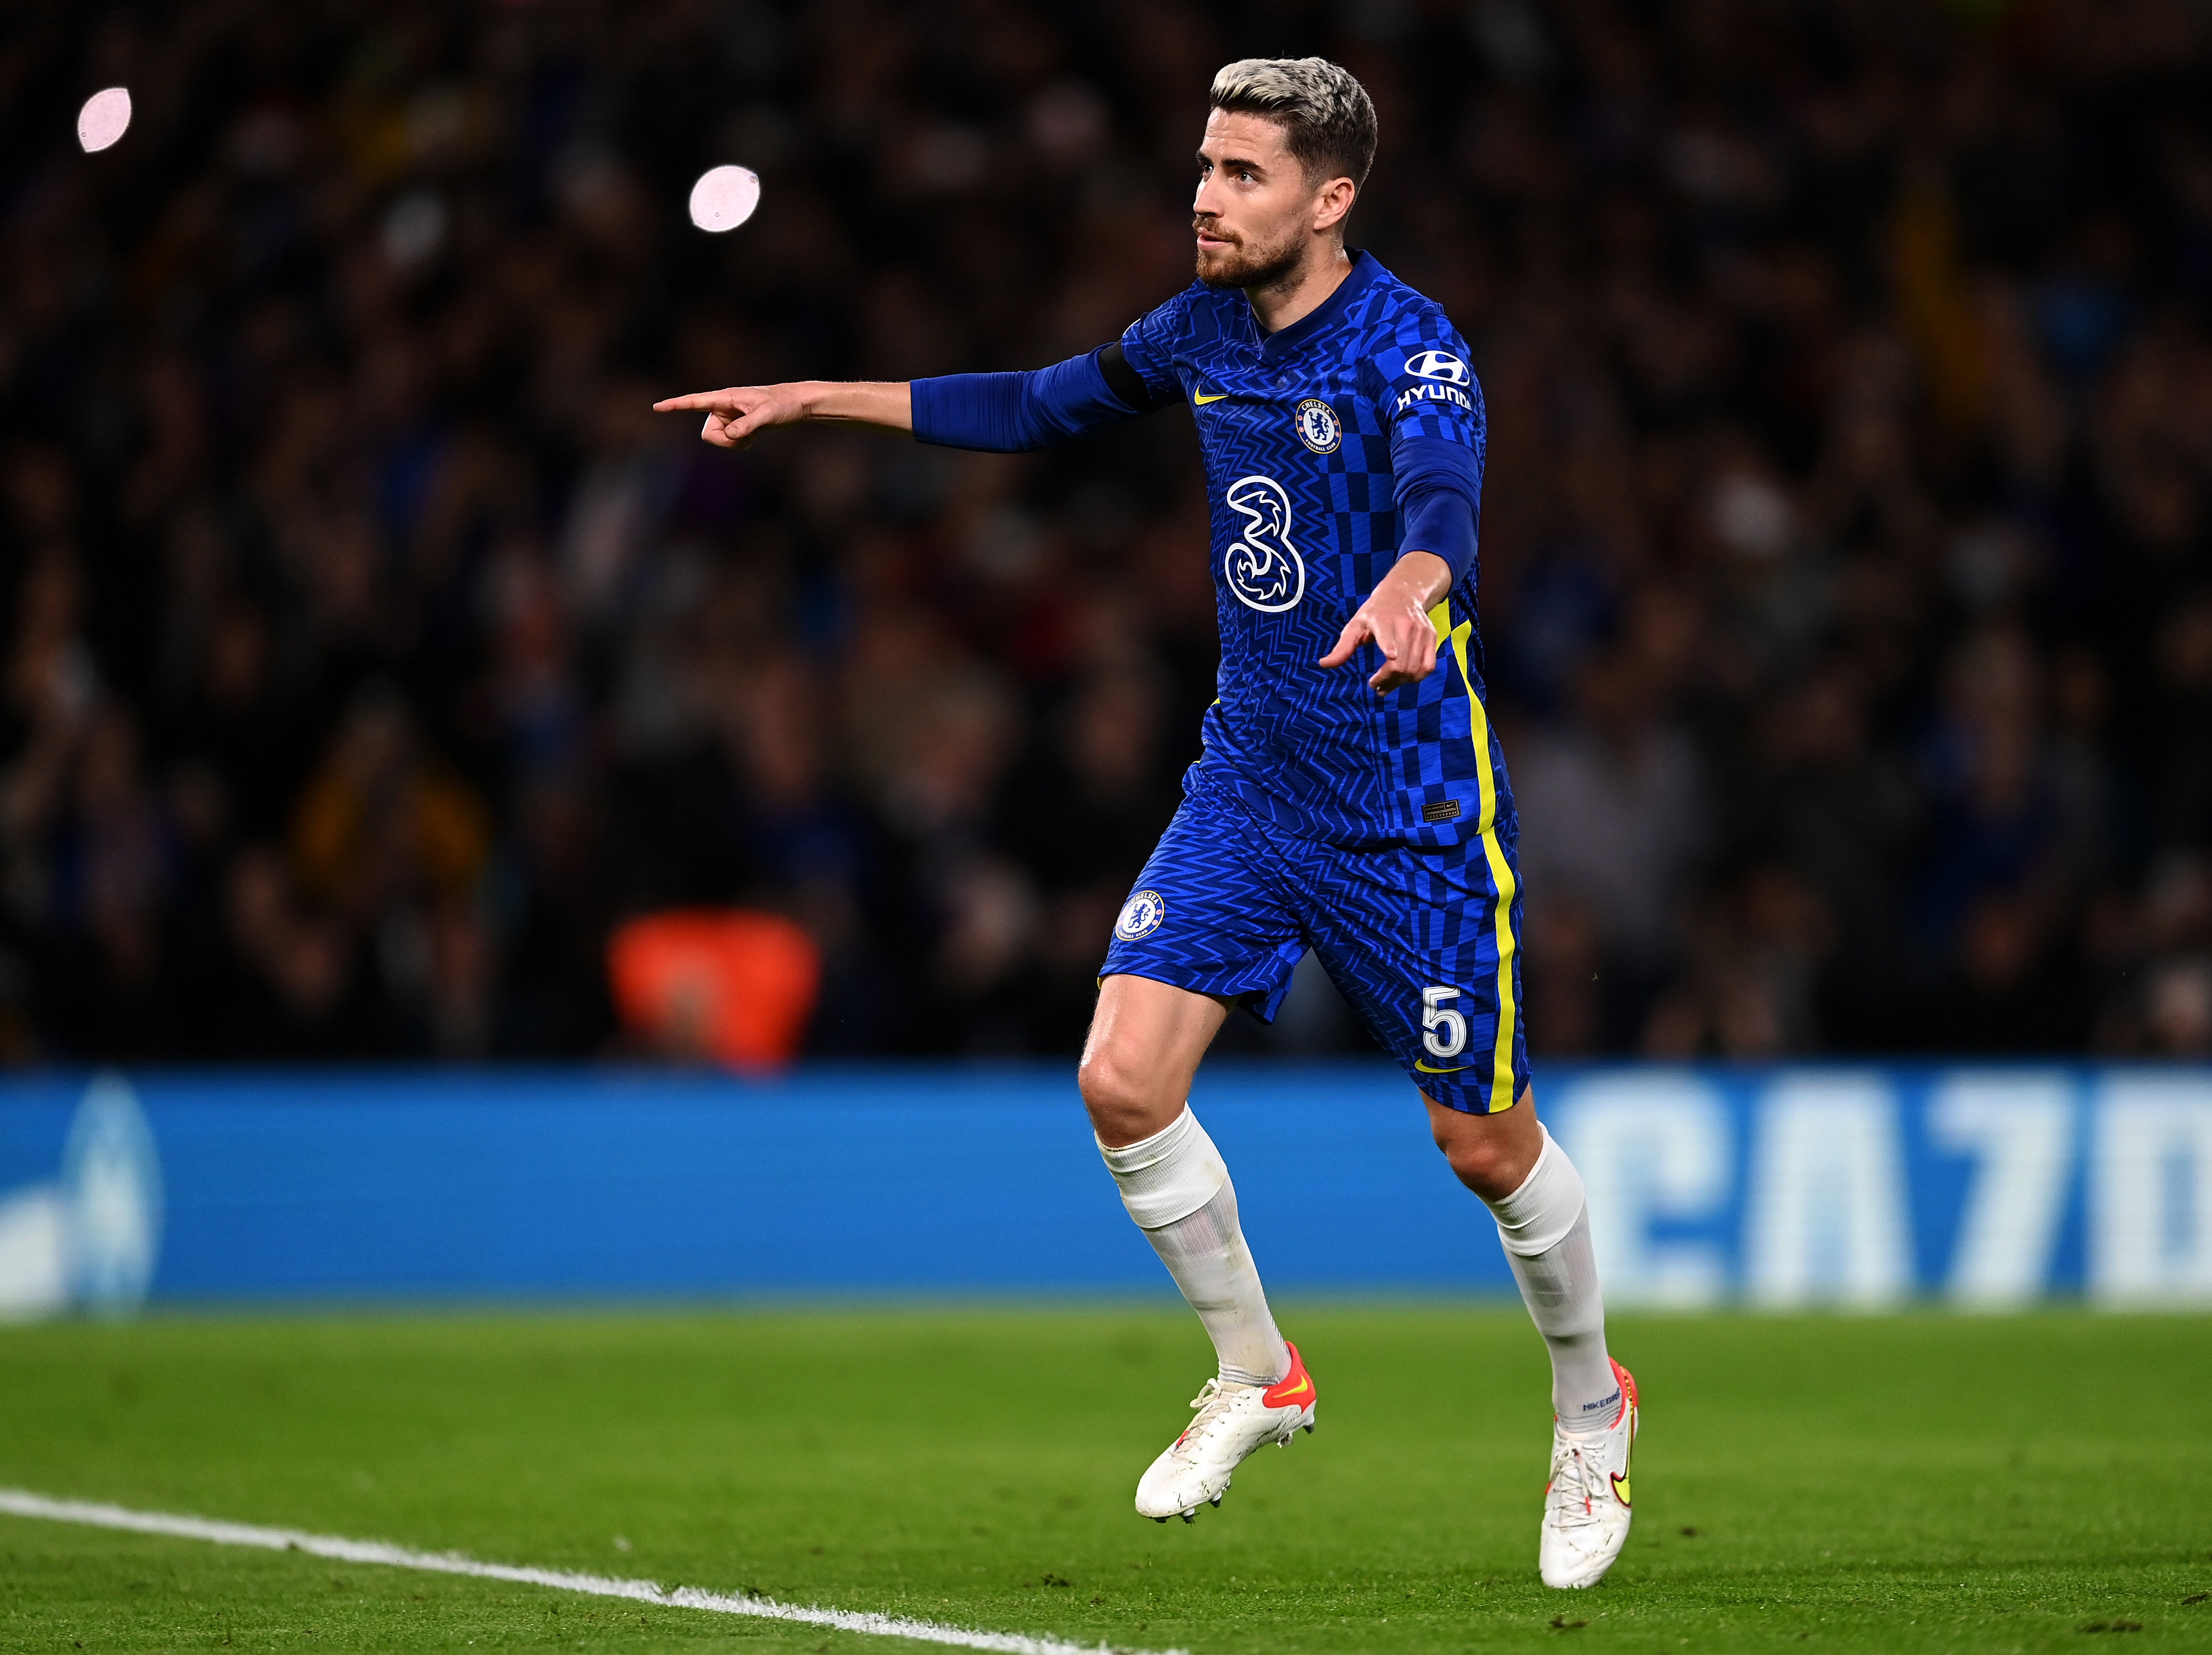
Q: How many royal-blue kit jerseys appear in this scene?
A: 1